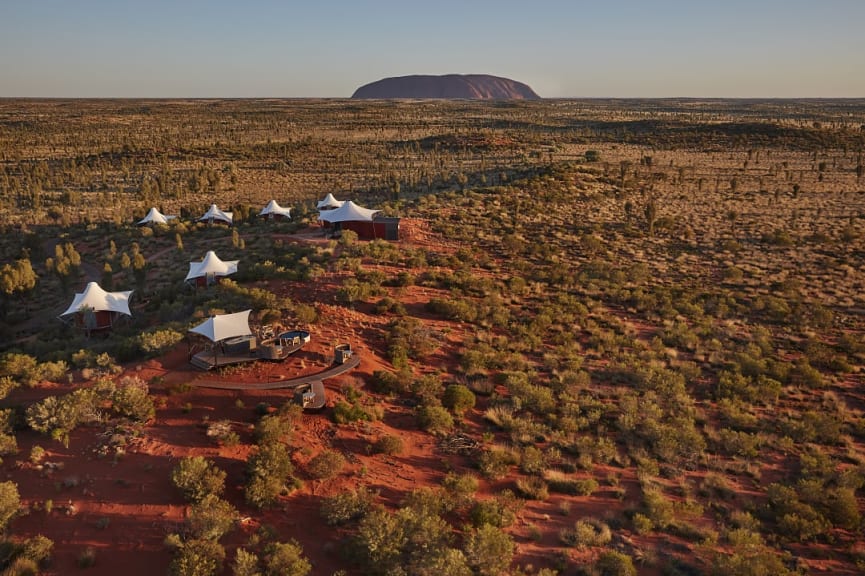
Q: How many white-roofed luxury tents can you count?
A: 8